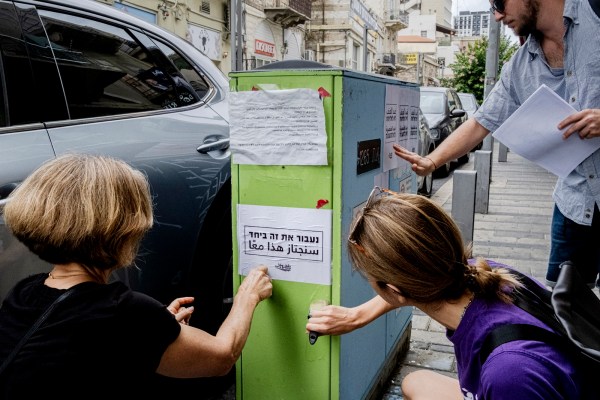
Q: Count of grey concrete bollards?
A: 3